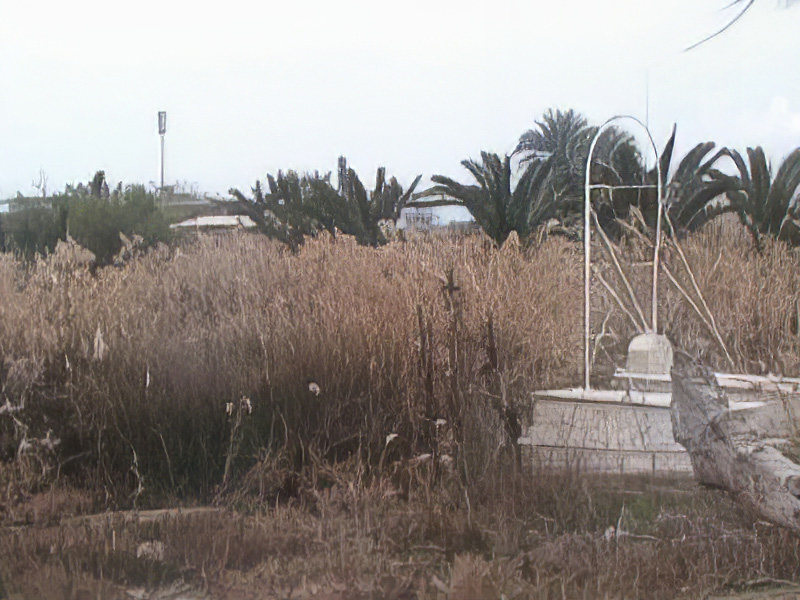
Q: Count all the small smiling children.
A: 0